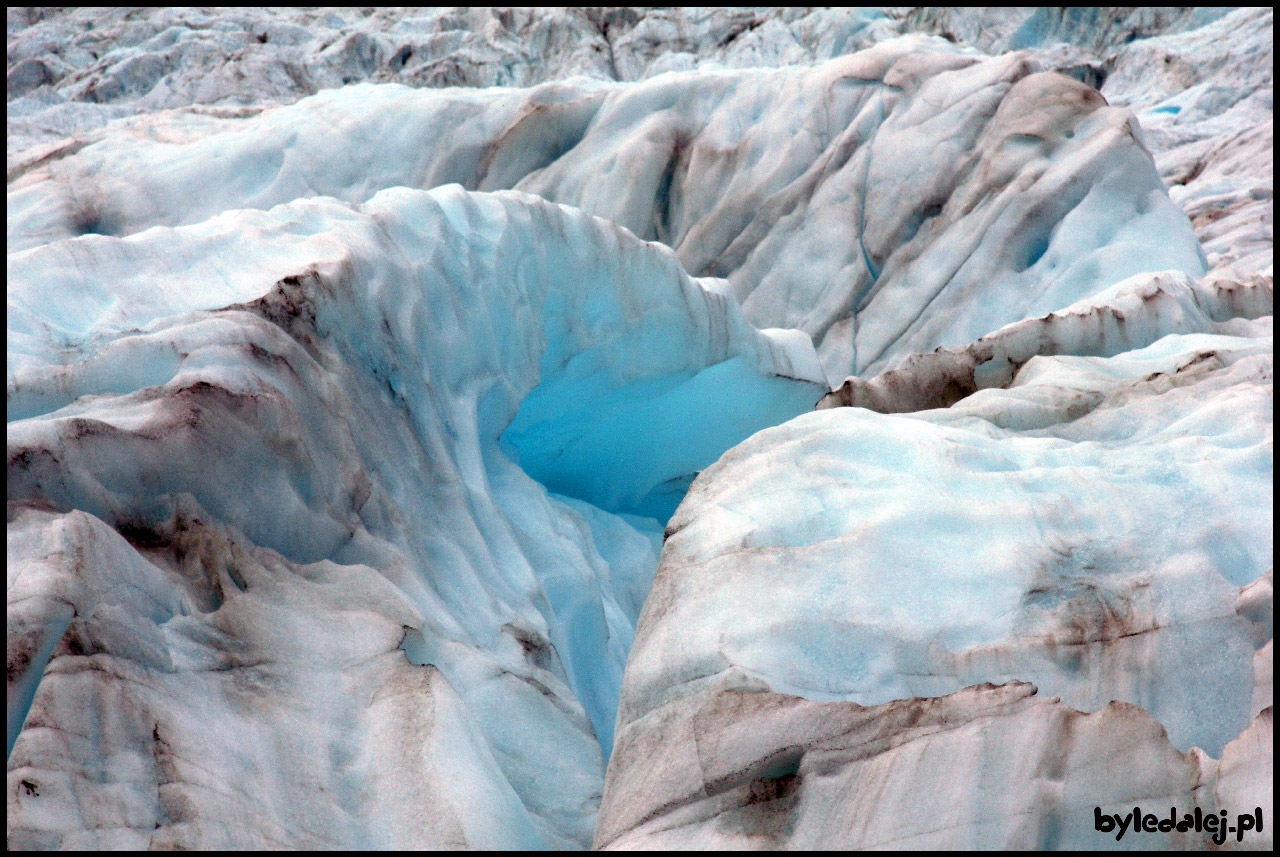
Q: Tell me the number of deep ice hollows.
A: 1